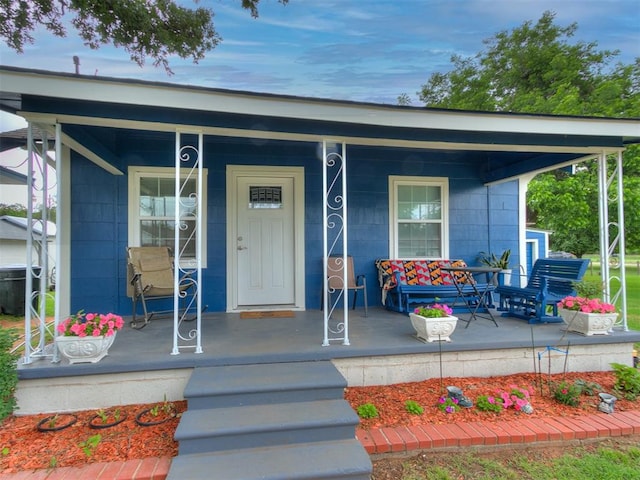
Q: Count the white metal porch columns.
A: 4